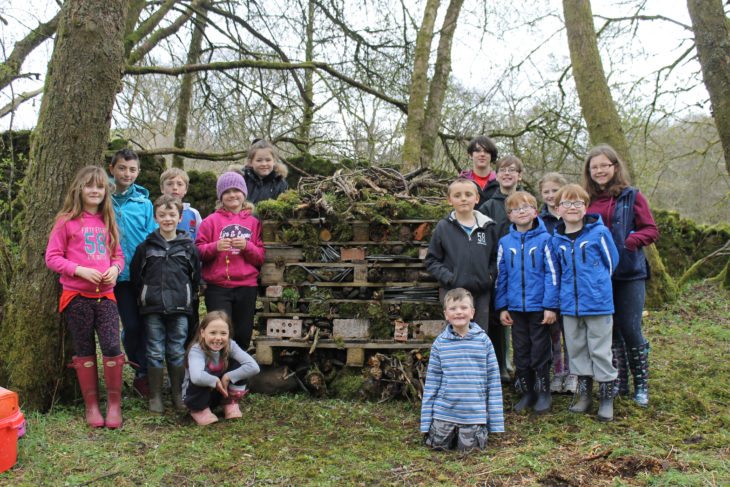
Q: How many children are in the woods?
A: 15